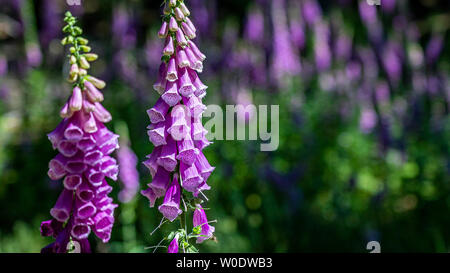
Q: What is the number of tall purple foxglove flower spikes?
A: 2